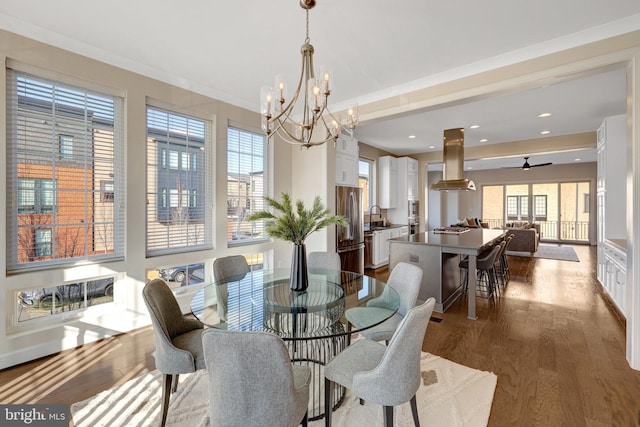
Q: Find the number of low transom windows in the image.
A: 3